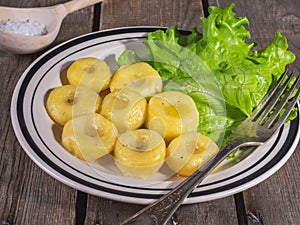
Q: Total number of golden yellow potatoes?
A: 8